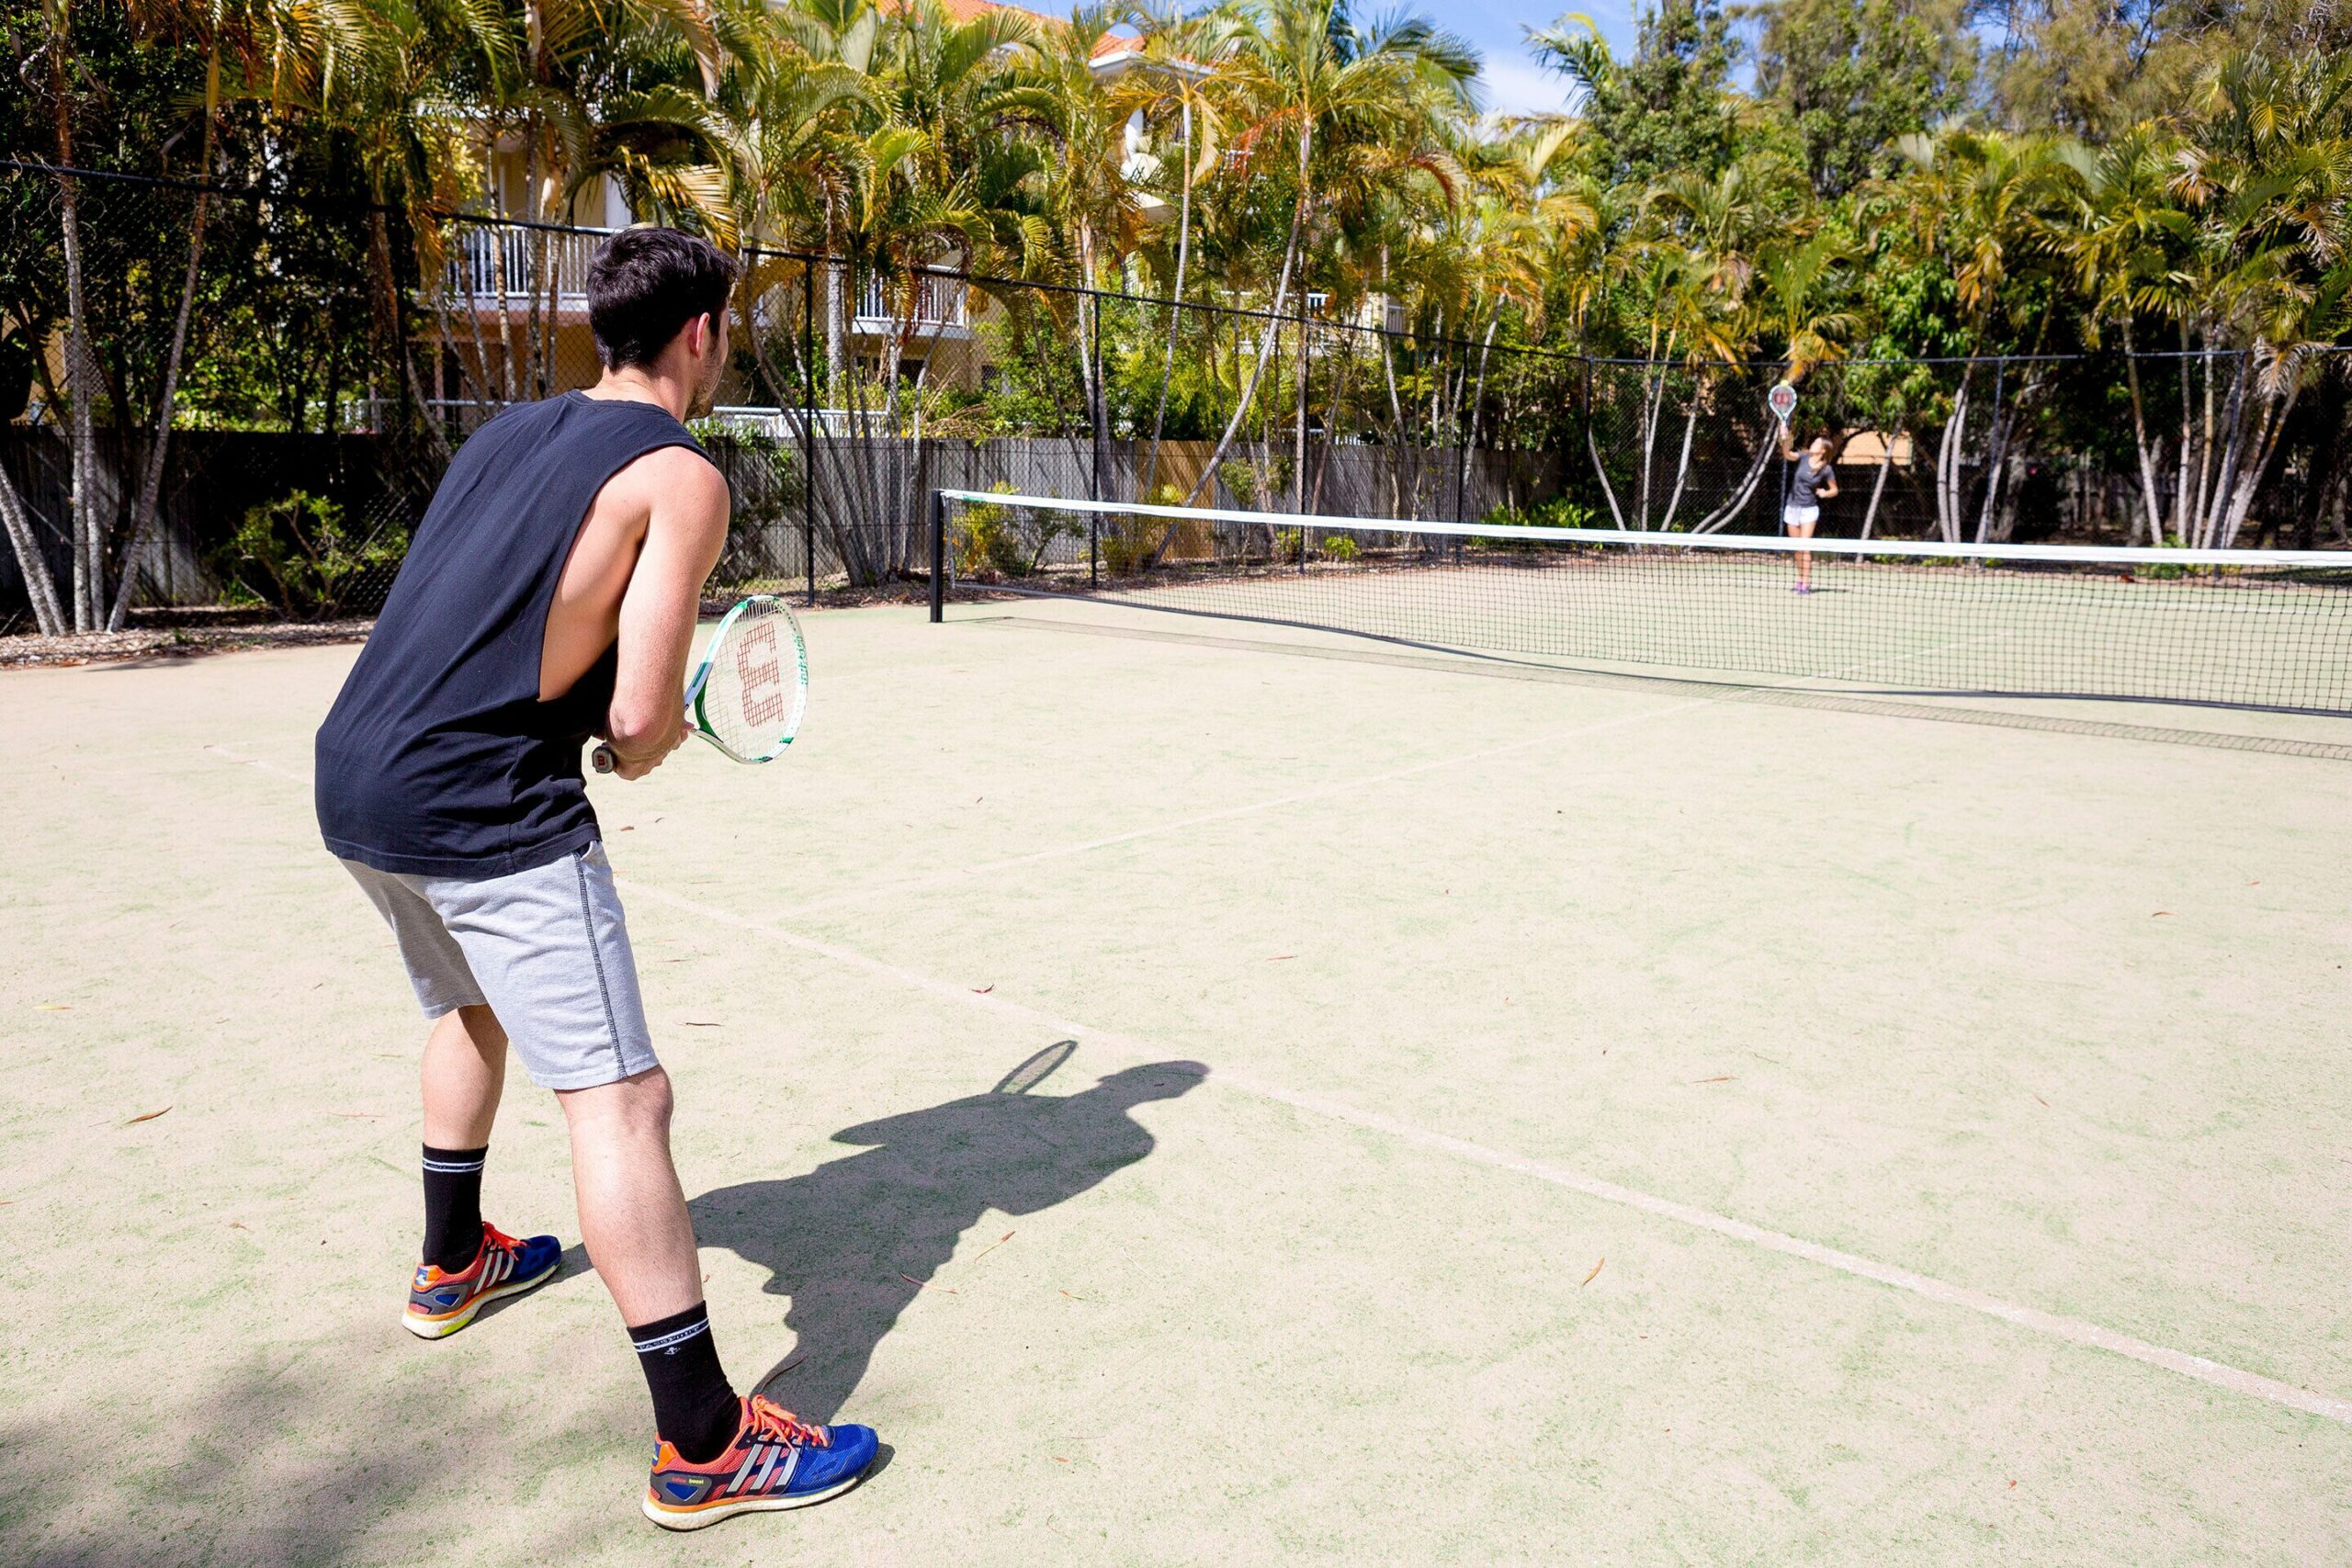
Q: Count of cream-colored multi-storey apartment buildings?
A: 1